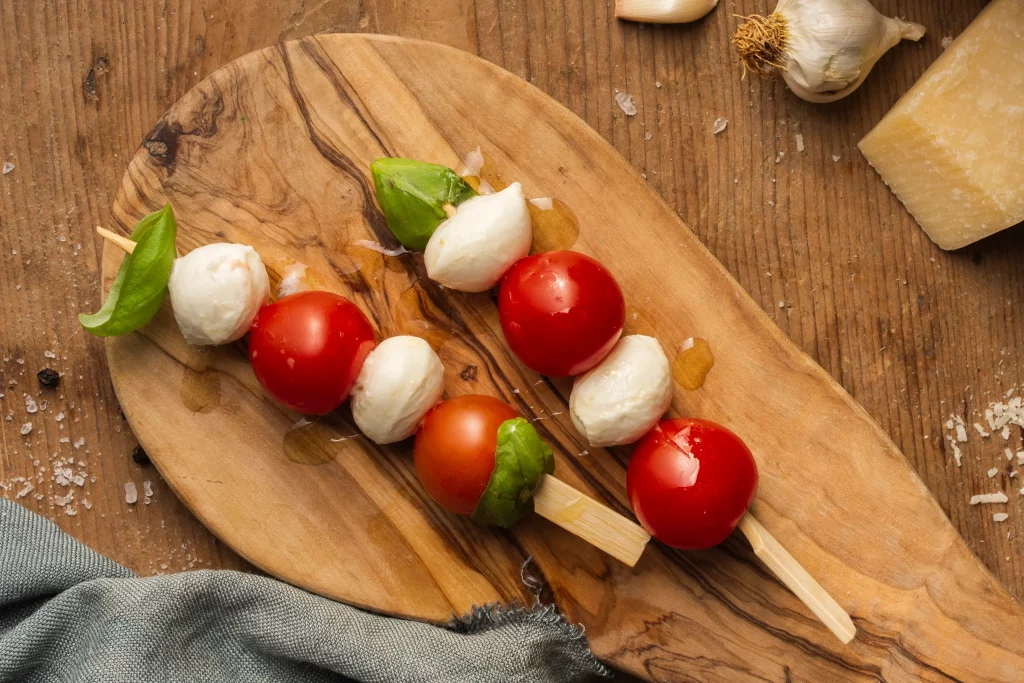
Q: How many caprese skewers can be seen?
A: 2